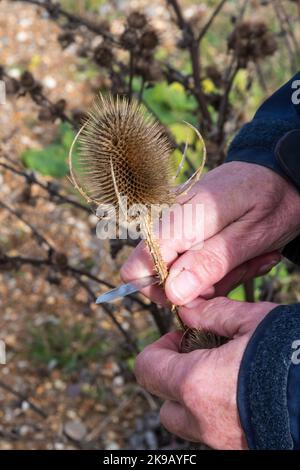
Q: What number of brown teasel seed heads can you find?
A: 2